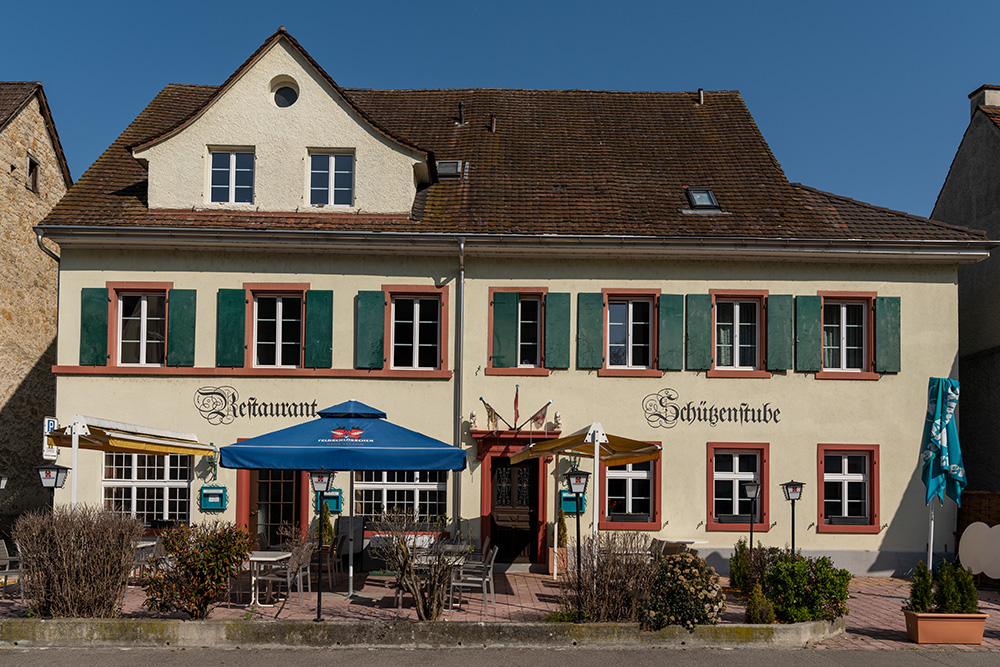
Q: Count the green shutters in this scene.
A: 13